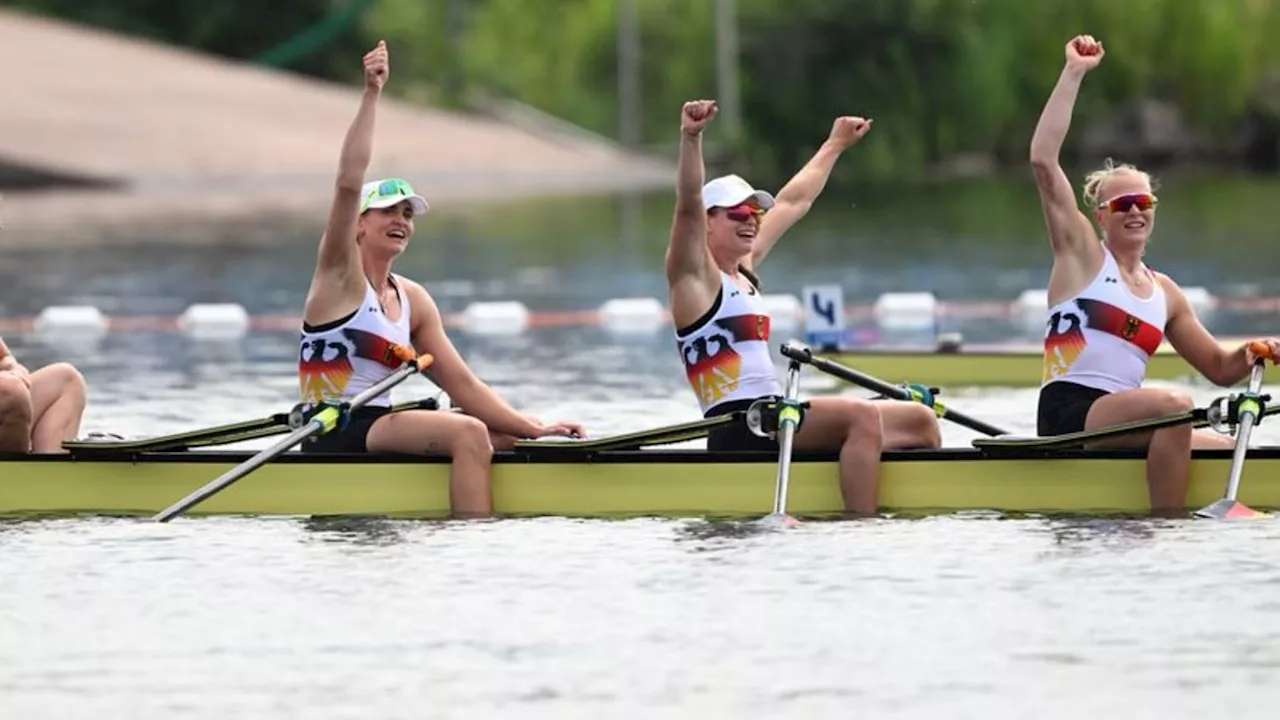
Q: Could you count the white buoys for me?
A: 8